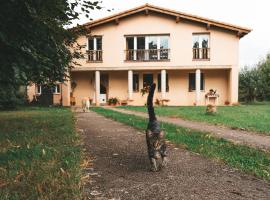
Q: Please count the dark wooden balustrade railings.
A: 3